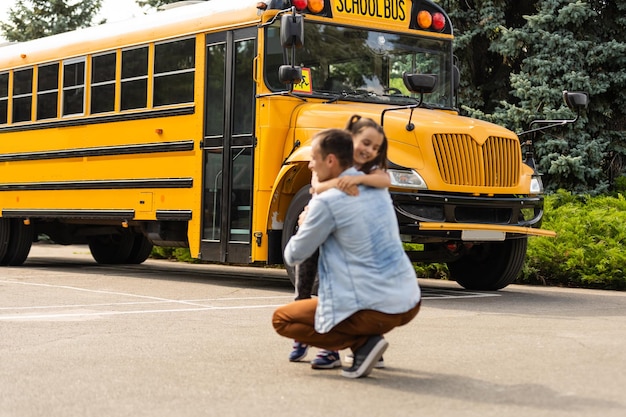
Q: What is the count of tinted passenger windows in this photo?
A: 7